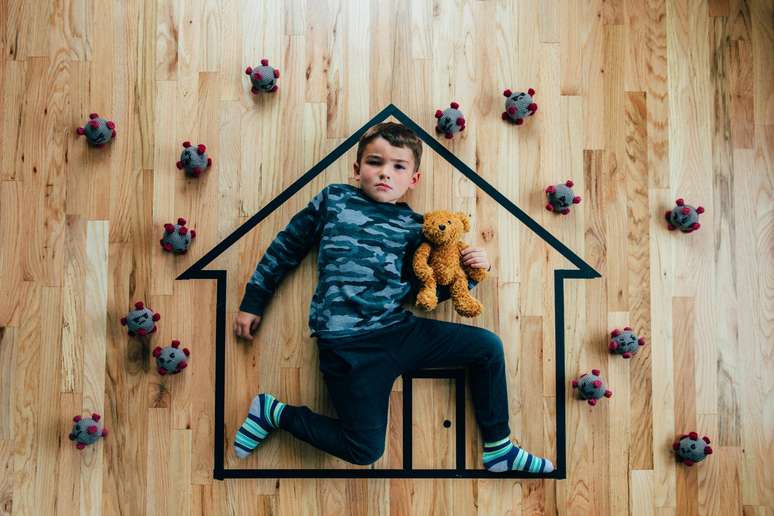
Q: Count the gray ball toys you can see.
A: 14